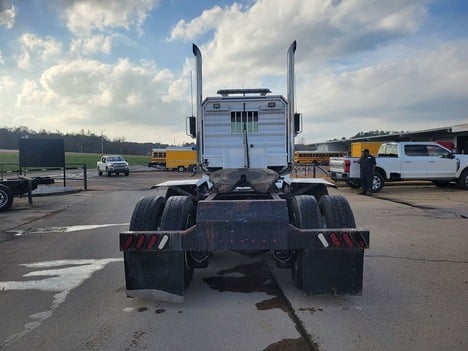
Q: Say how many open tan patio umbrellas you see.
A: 0